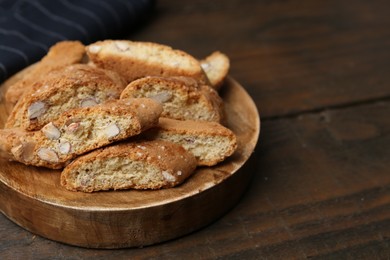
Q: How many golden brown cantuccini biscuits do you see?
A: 8